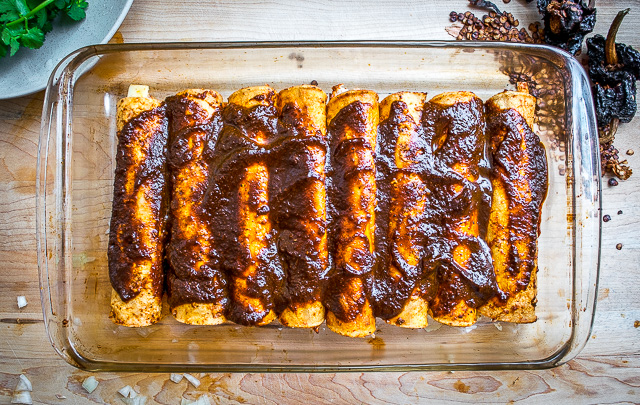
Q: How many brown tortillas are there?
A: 8